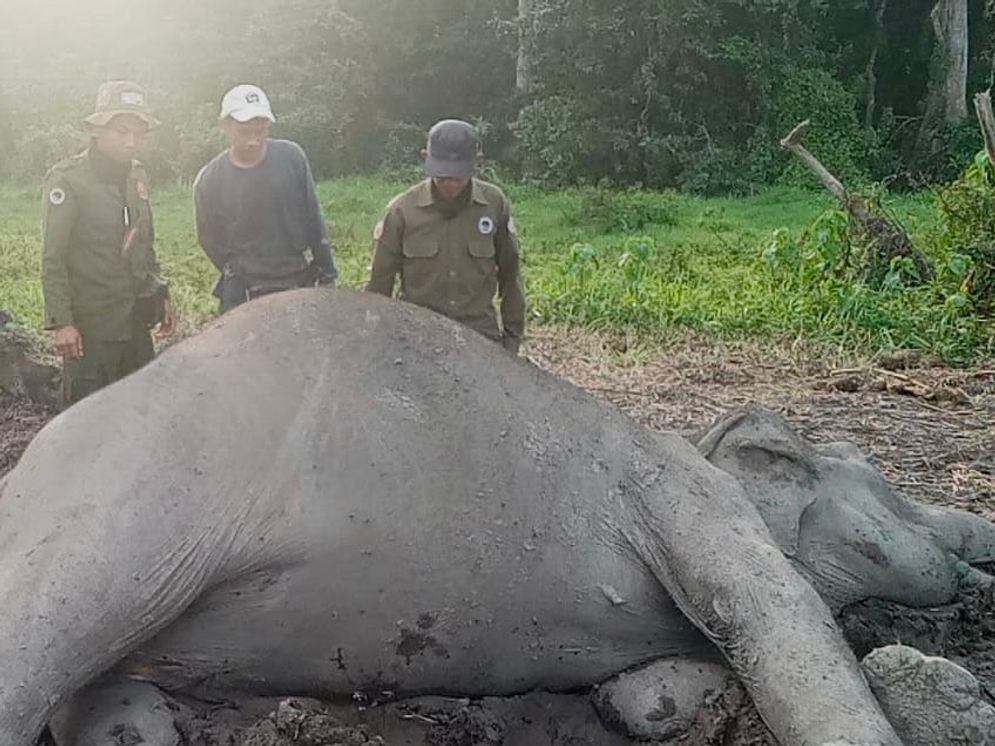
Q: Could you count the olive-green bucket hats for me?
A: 1